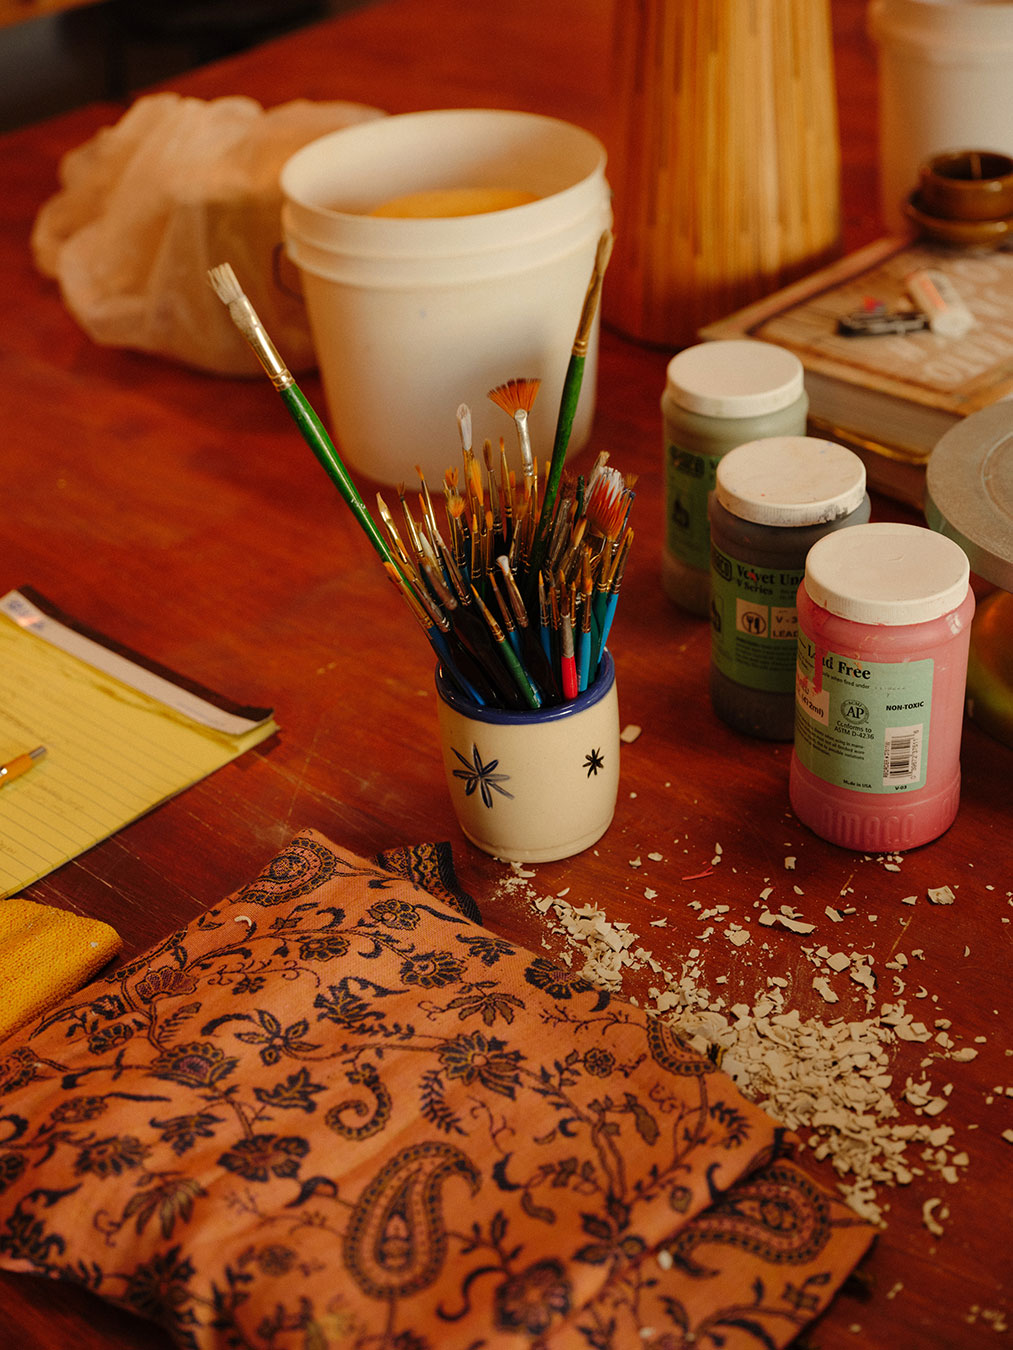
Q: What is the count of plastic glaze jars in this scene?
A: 3